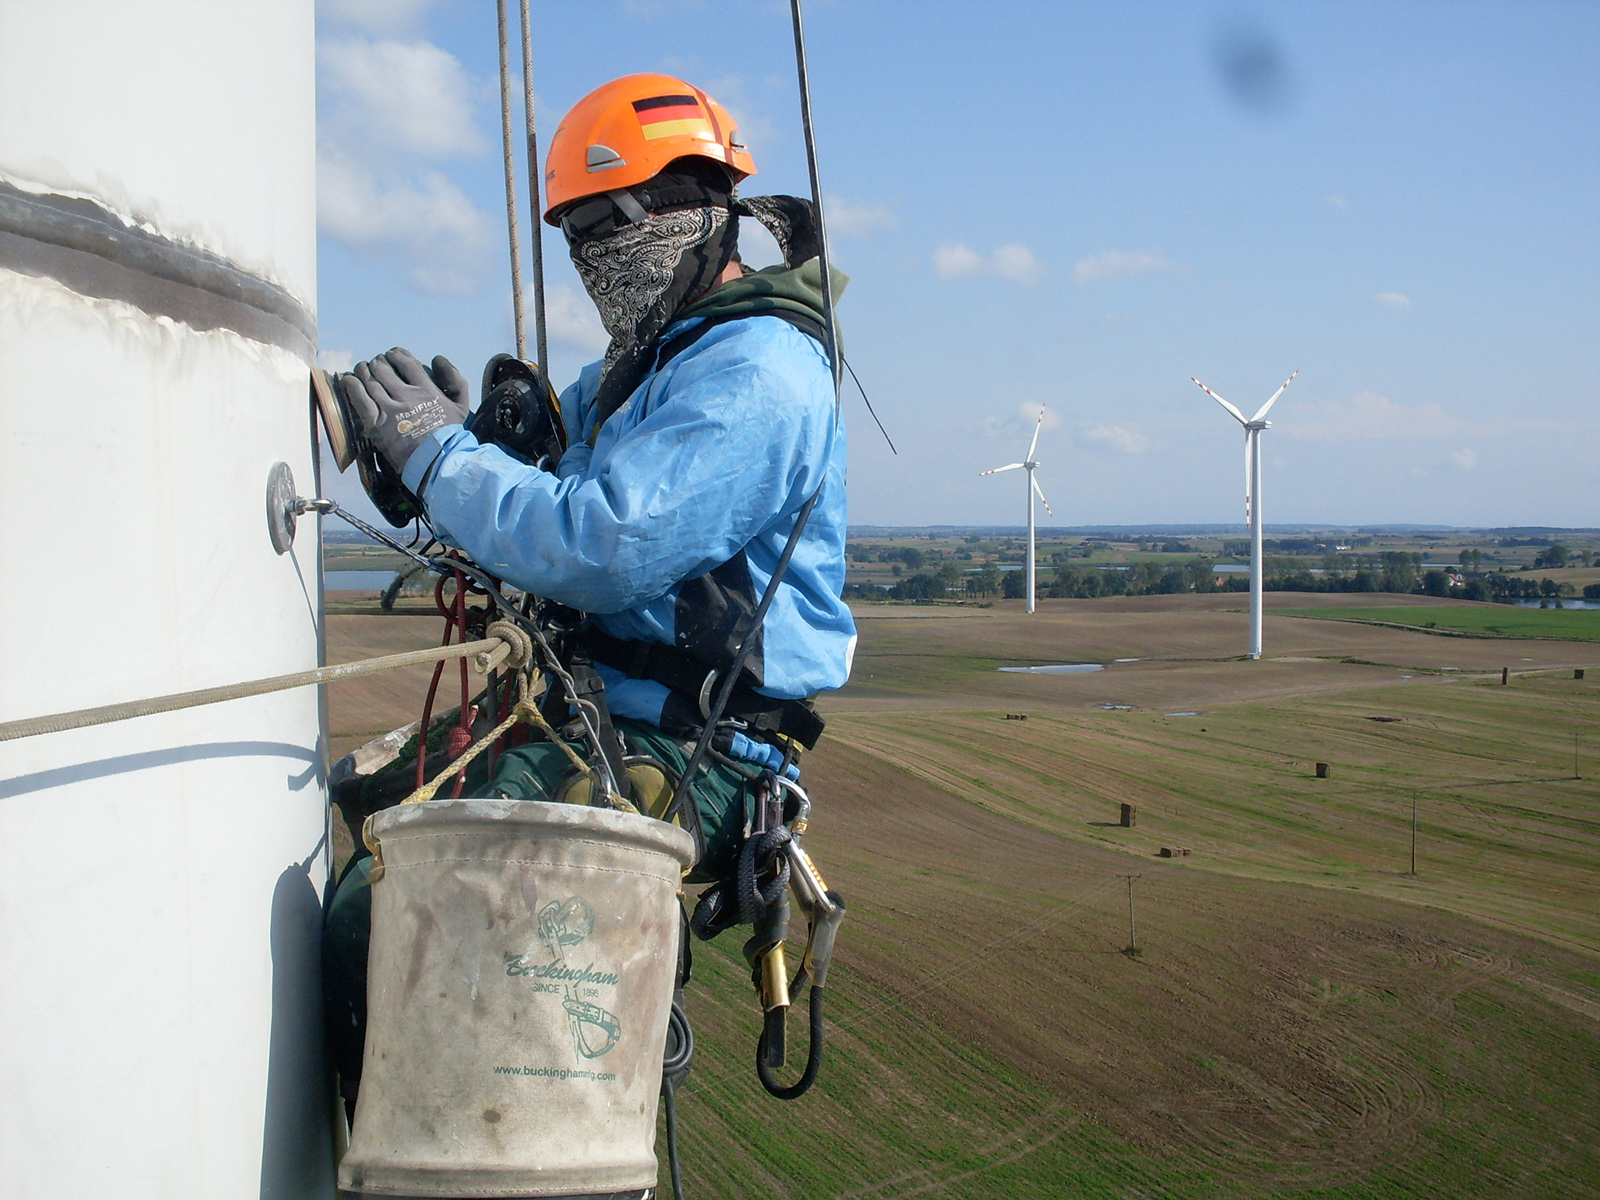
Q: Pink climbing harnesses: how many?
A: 0